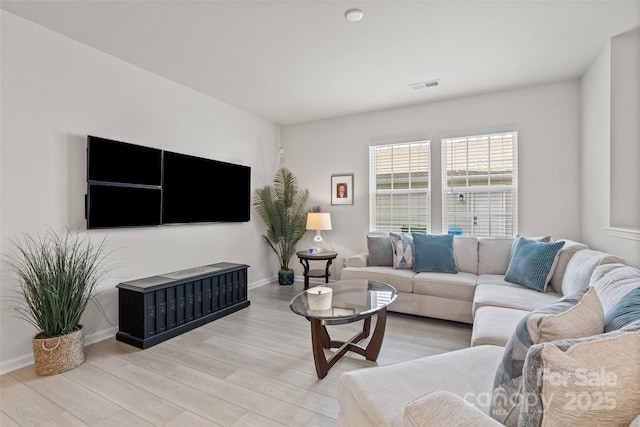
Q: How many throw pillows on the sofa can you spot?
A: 8